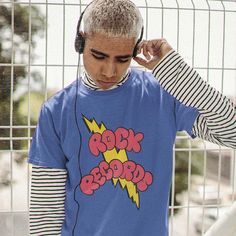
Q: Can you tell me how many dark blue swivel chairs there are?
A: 0